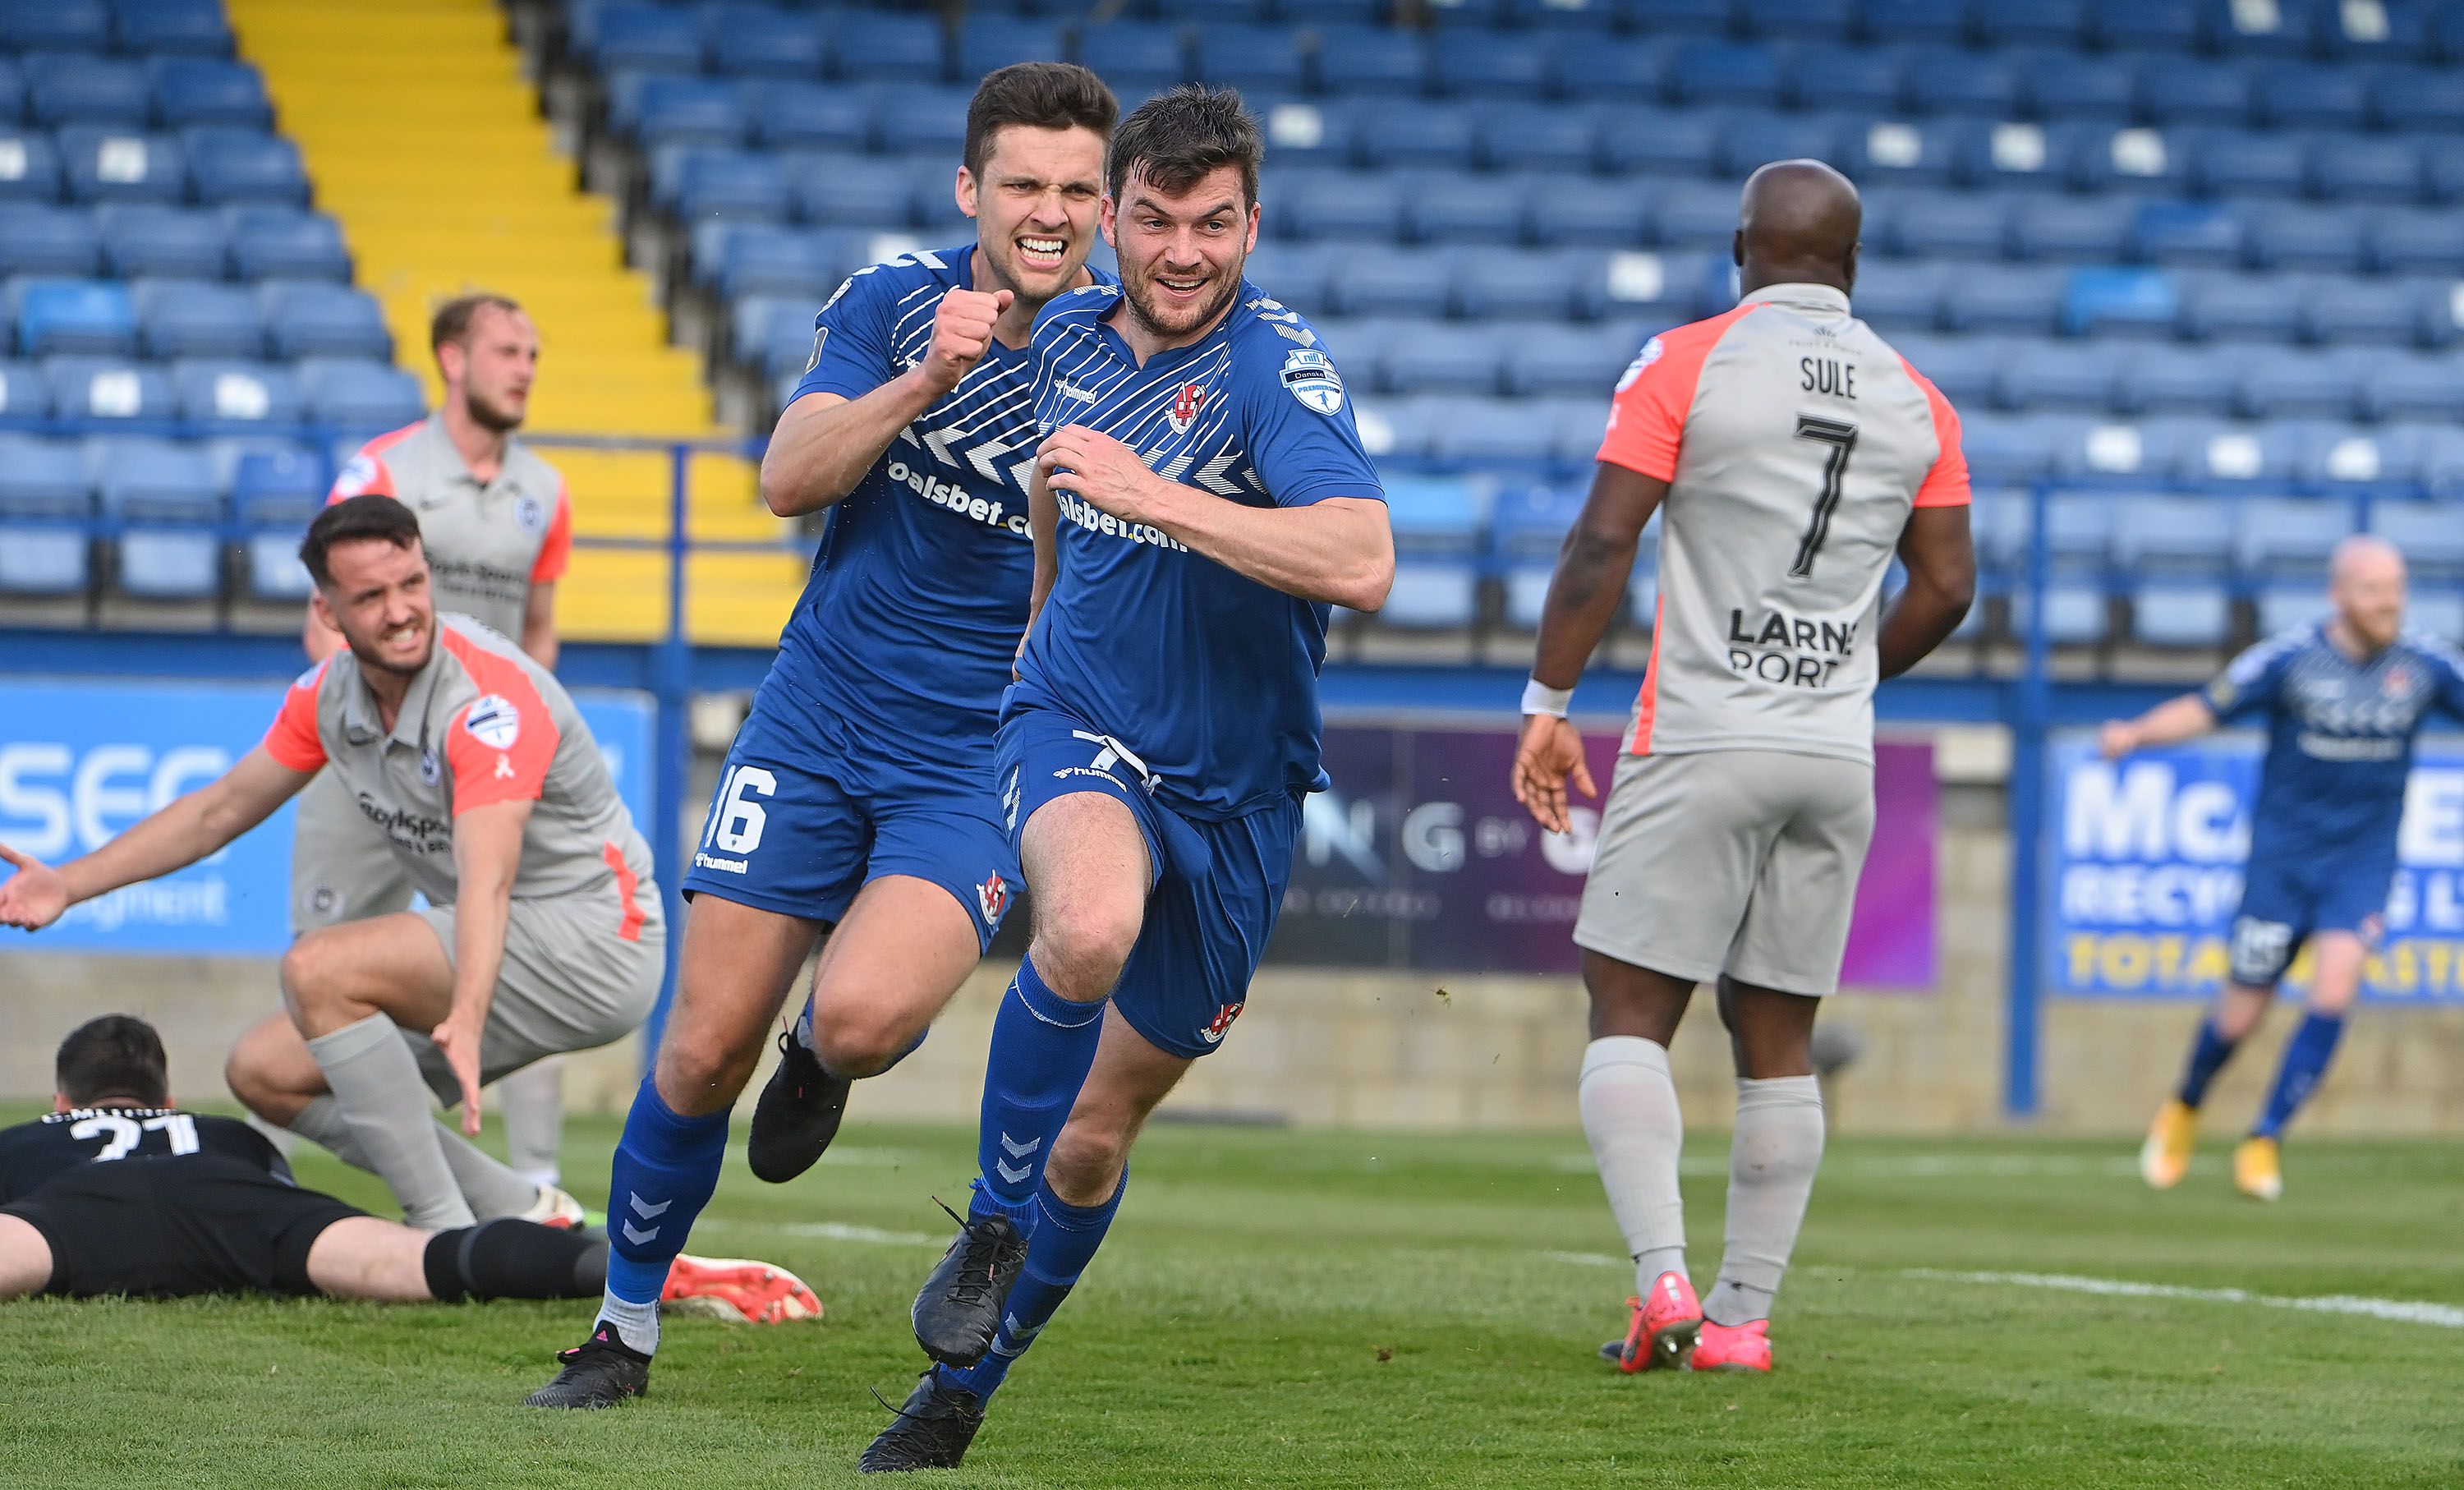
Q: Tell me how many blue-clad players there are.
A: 3